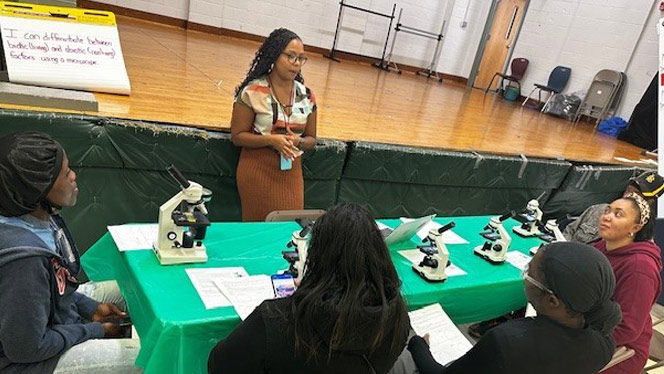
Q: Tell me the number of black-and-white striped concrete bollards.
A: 0